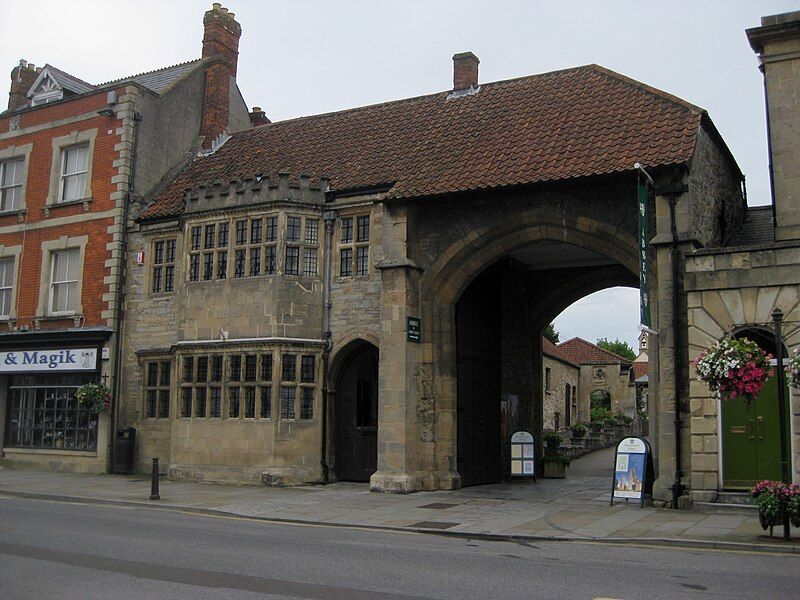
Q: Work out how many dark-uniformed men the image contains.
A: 0